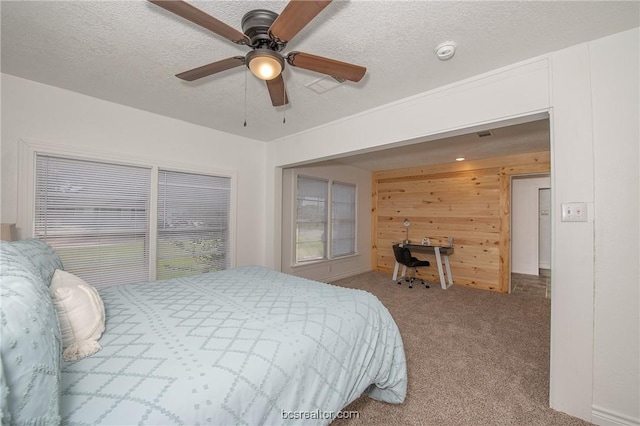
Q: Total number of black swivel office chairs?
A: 1